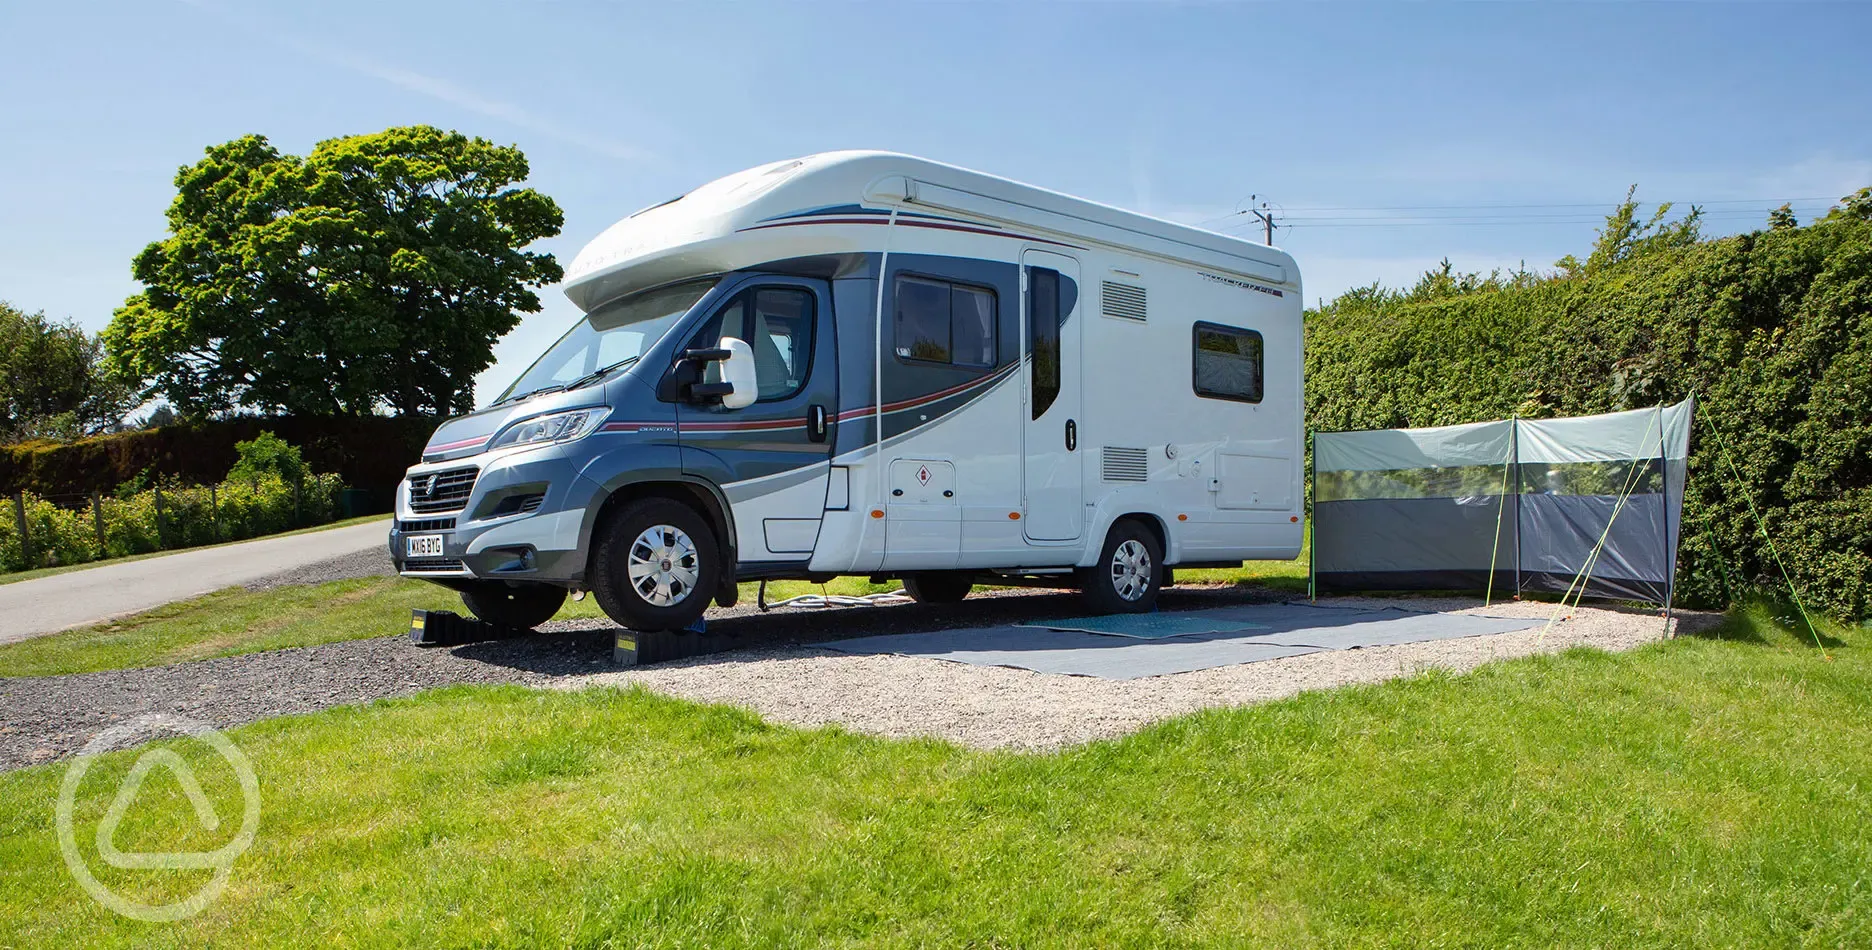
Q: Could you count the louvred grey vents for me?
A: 2